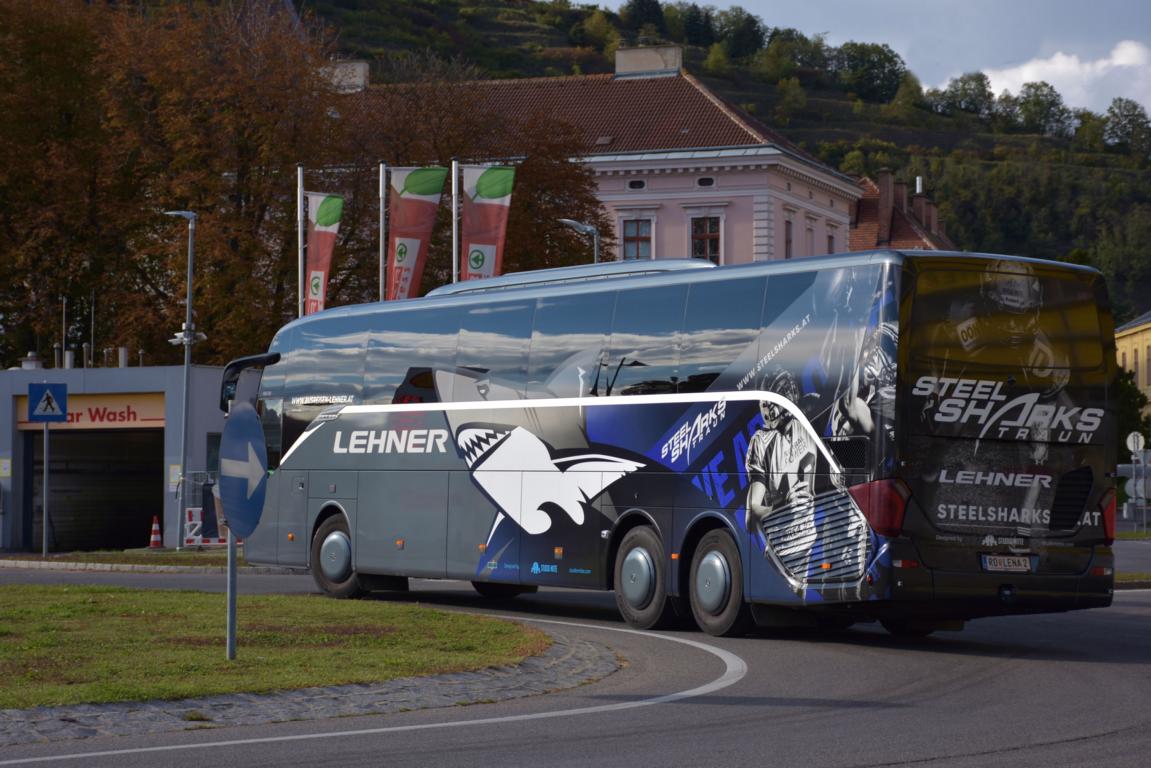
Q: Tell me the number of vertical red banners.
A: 3